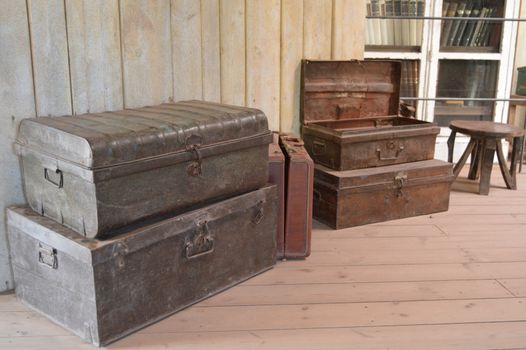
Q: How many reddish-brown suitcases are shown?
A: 2